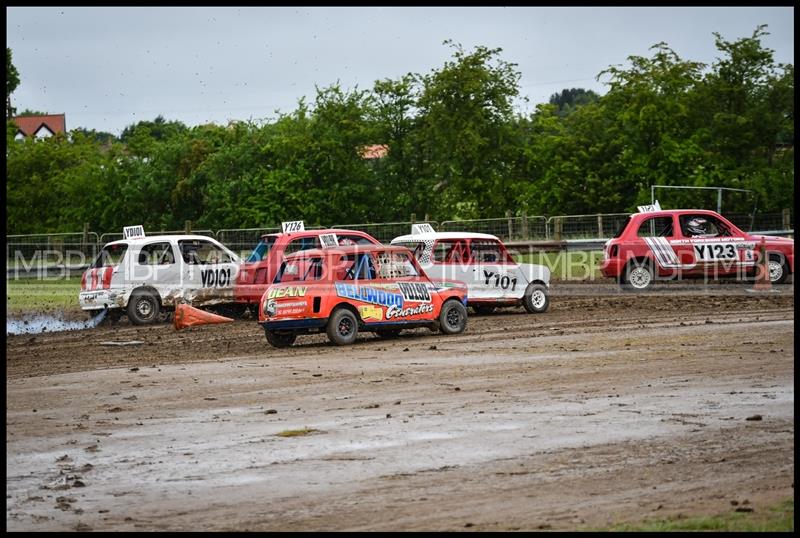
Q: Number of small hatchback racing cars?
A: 5